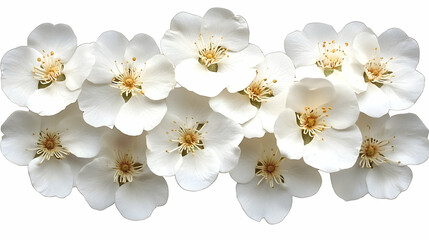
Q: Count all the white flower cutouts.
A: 12